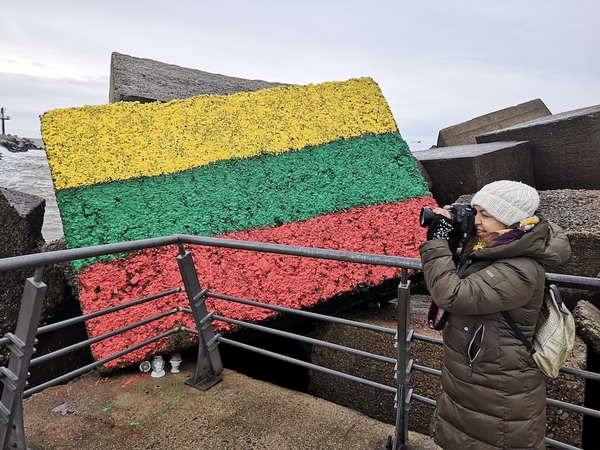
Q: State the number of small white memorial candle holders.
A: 3